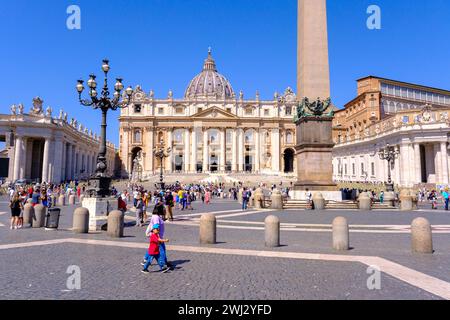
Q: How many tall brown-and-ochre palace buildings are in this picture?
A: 1